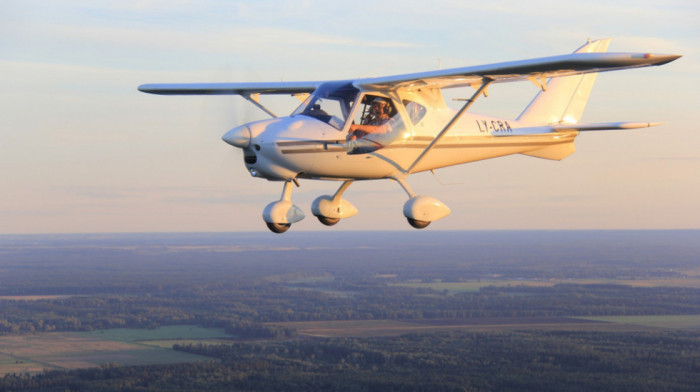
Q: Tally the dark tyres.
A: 3